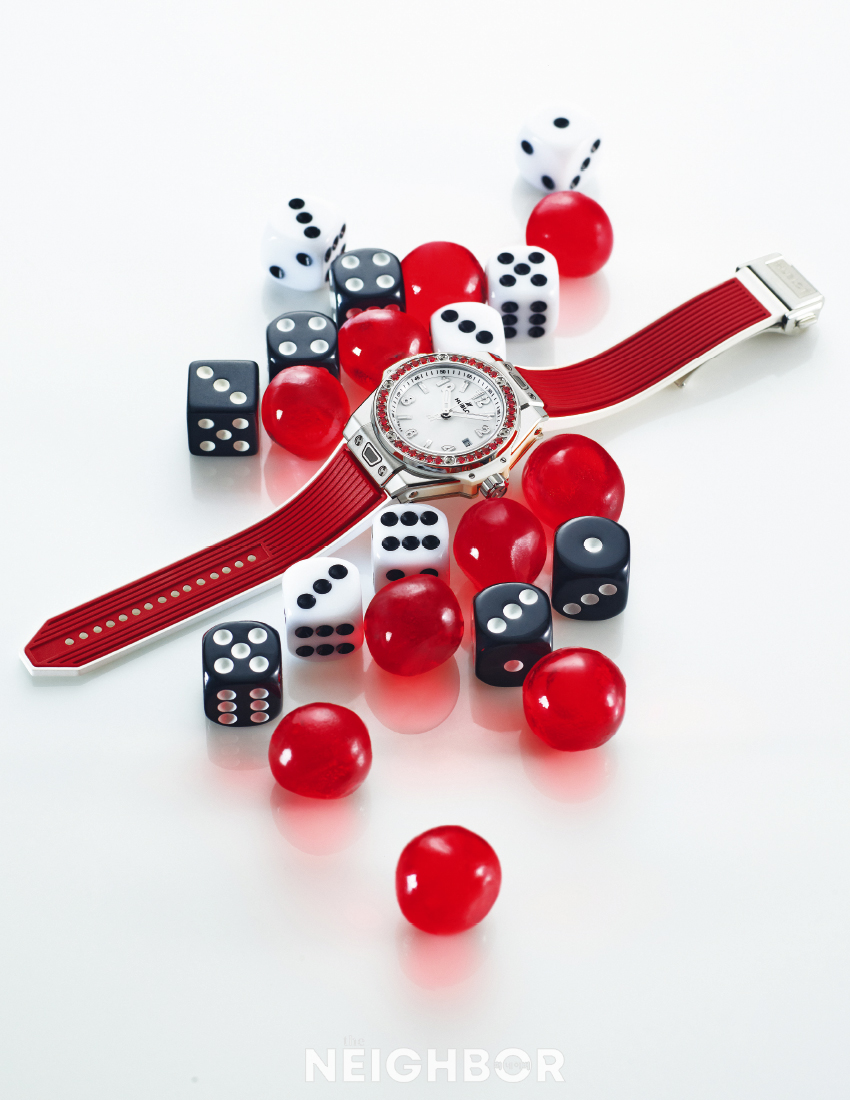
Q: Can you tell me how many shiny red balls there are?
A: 10